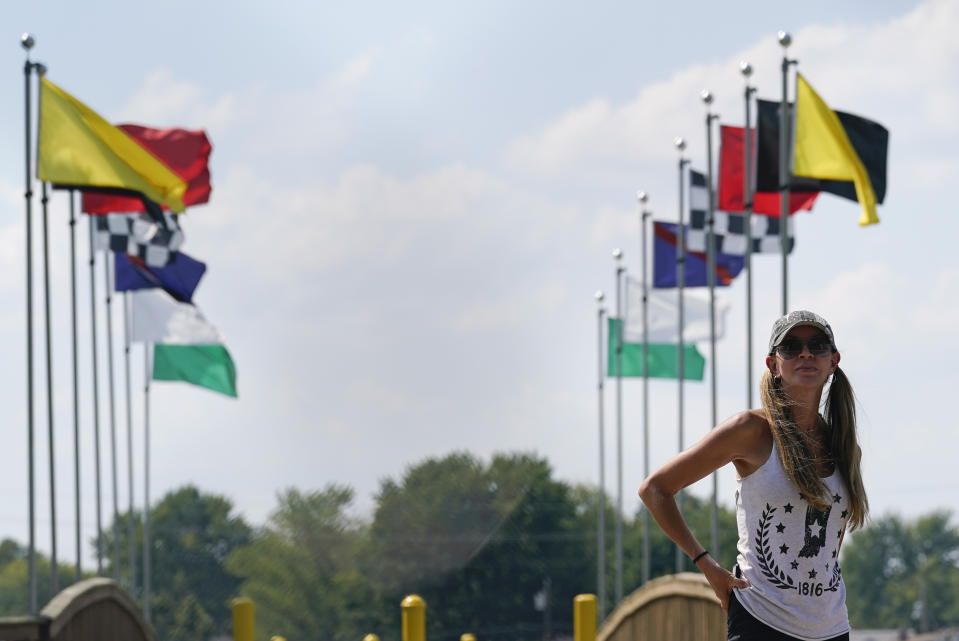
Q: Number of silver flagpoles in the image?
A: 14